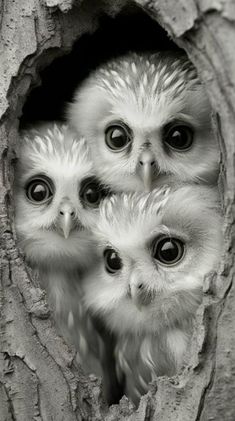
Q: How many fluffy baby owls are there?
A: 3